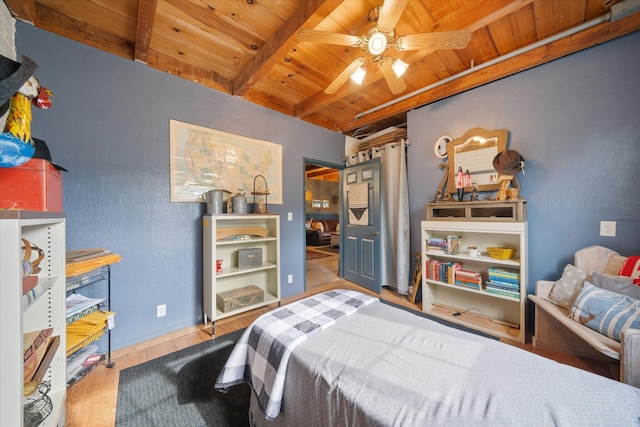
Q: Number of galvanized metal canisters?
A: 2